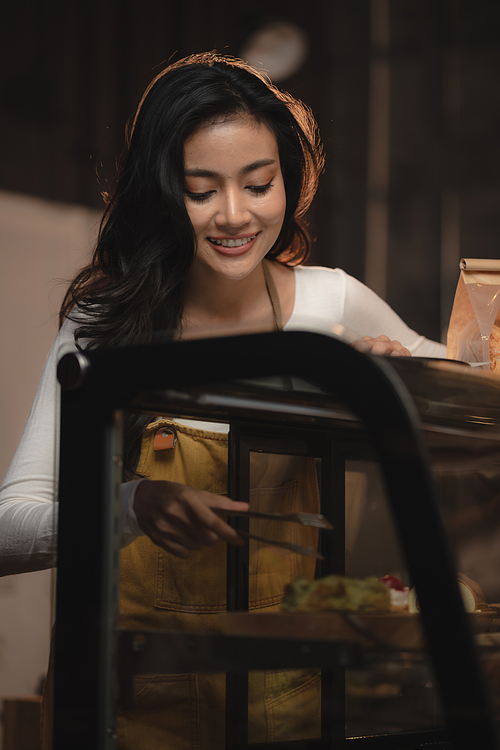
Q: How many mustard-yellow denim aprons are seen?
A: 1